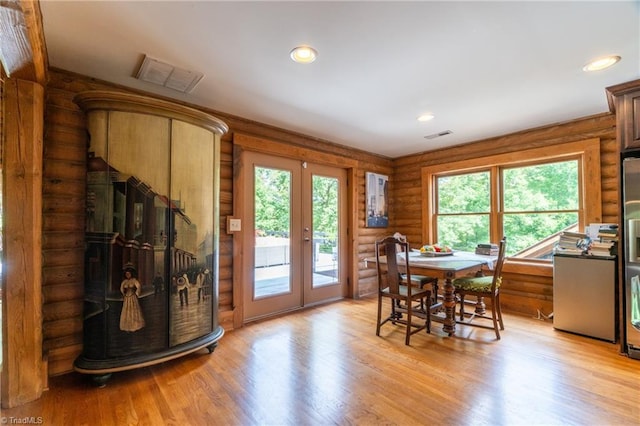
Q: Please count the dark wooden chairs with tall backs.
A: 3